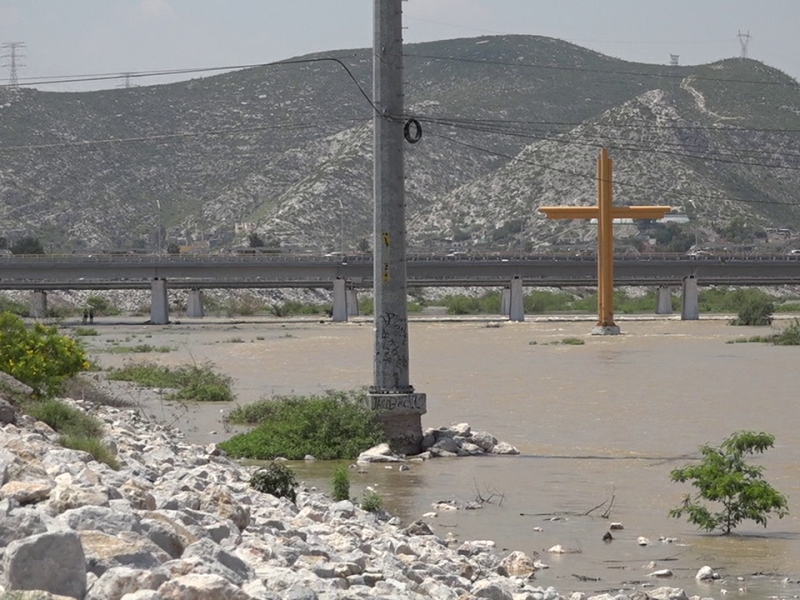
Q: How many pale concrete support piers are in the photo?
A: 9